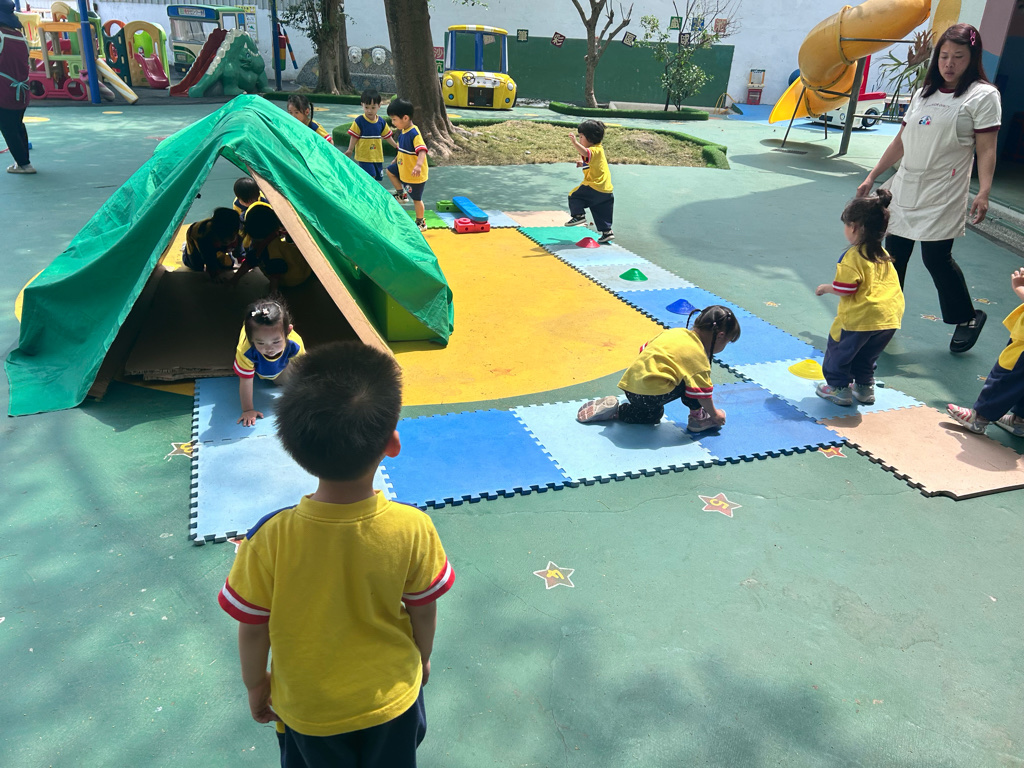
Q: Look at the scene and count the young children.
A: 12